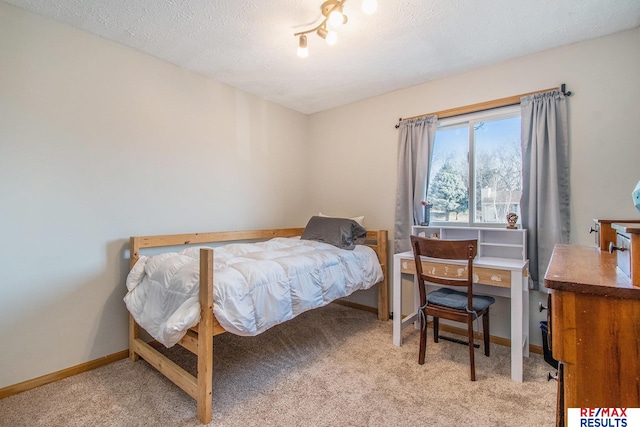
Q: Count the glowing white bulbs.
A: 4